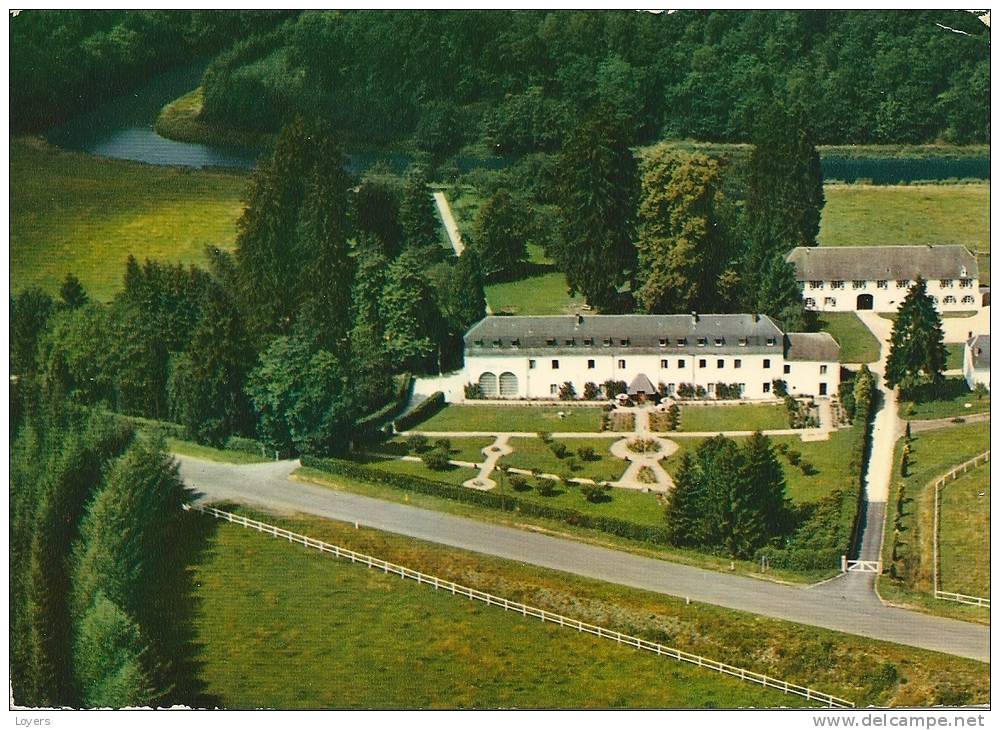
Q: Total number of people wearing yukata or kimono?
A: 0